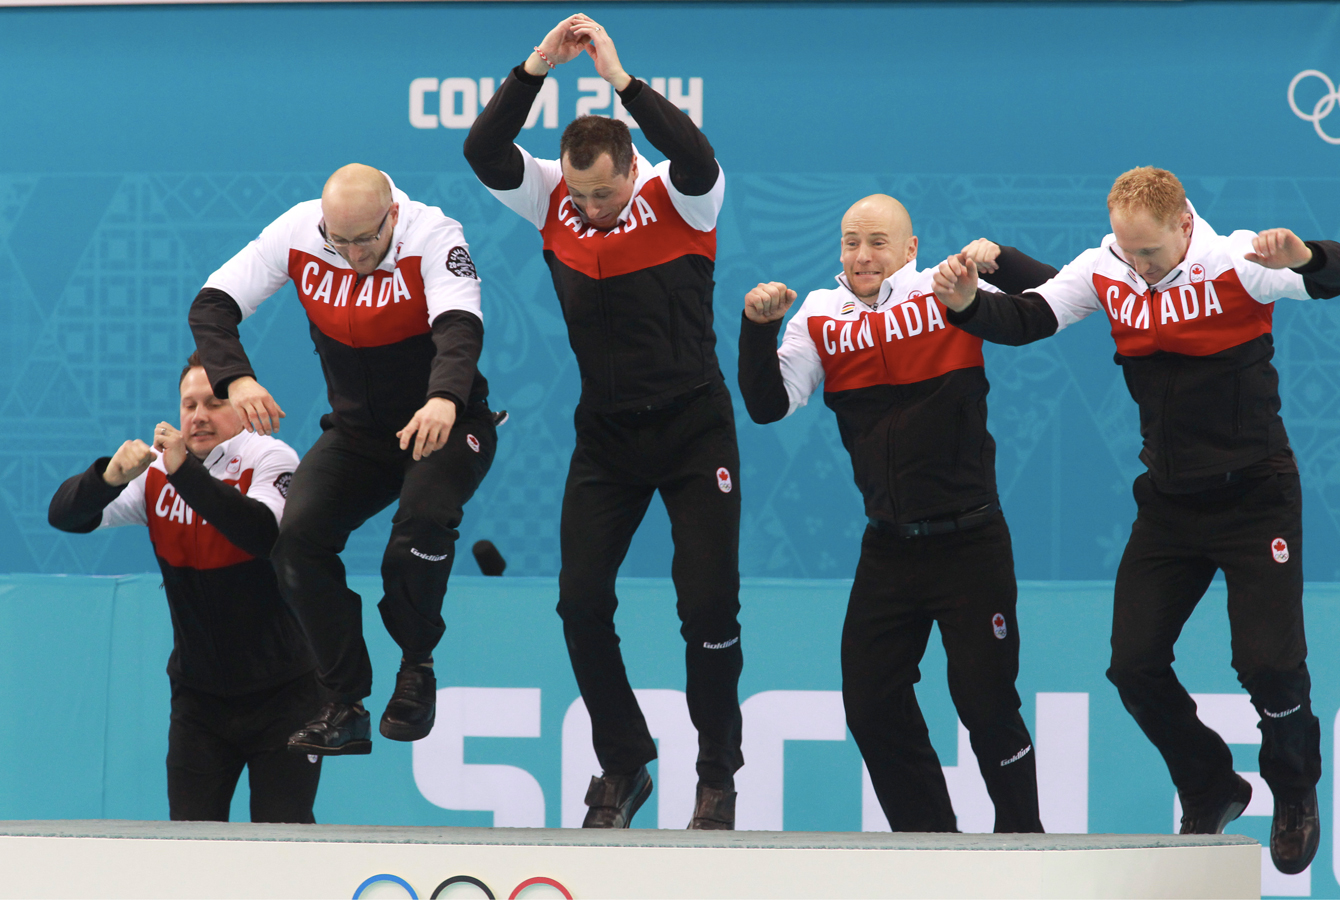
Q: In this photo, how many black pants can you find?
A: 5